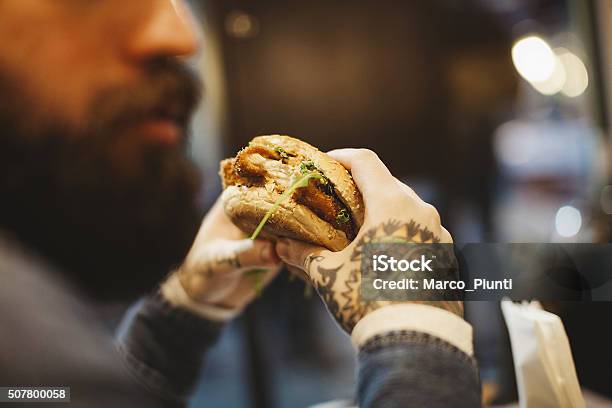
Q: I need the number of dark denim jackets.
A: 1